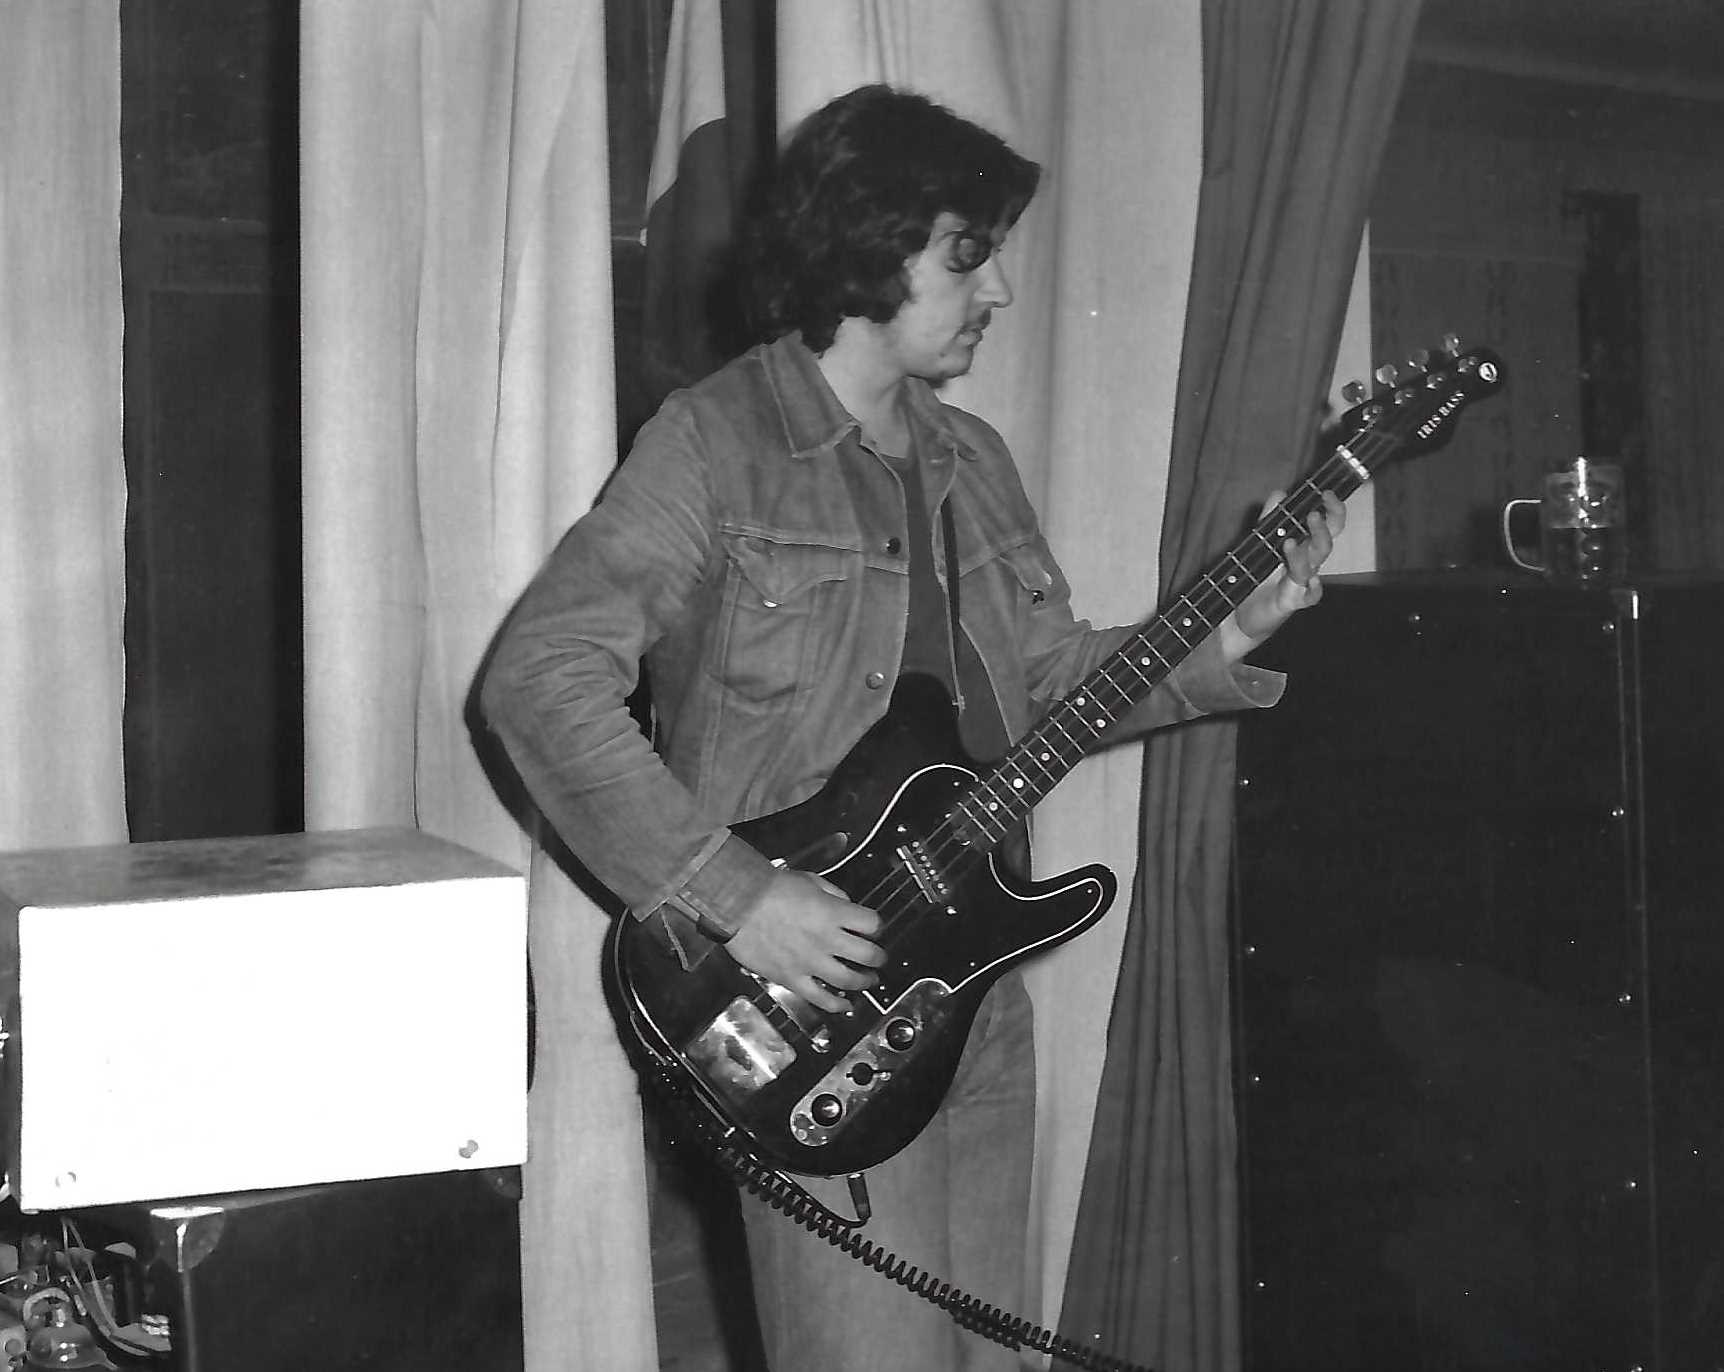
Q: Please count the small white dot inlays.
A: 9